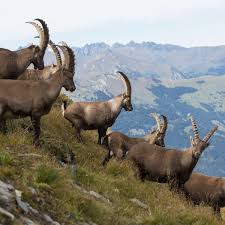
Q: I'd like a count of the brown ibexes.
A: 7